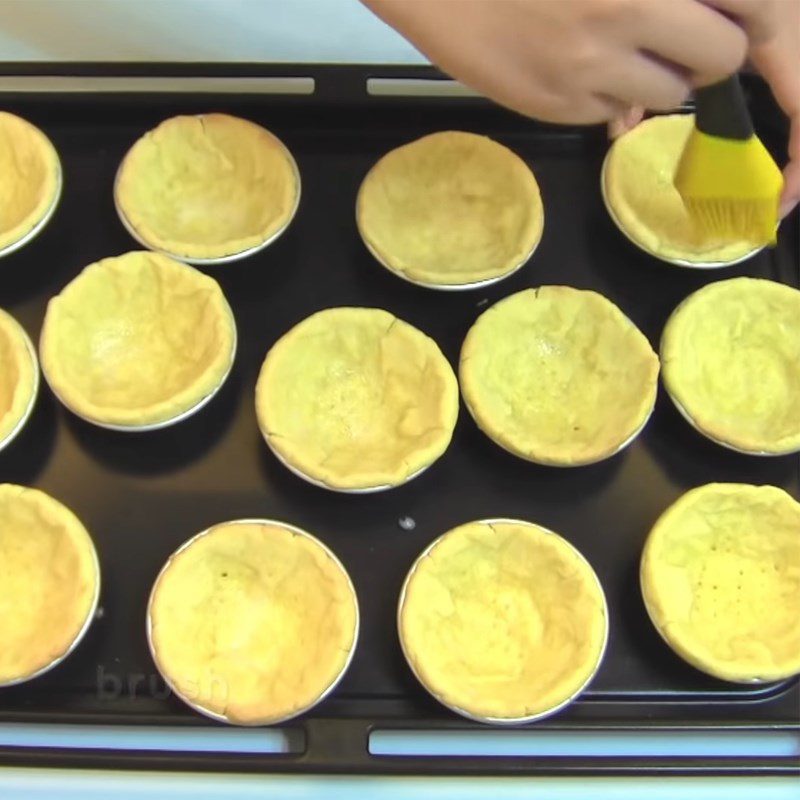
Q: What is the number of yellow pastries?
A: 13